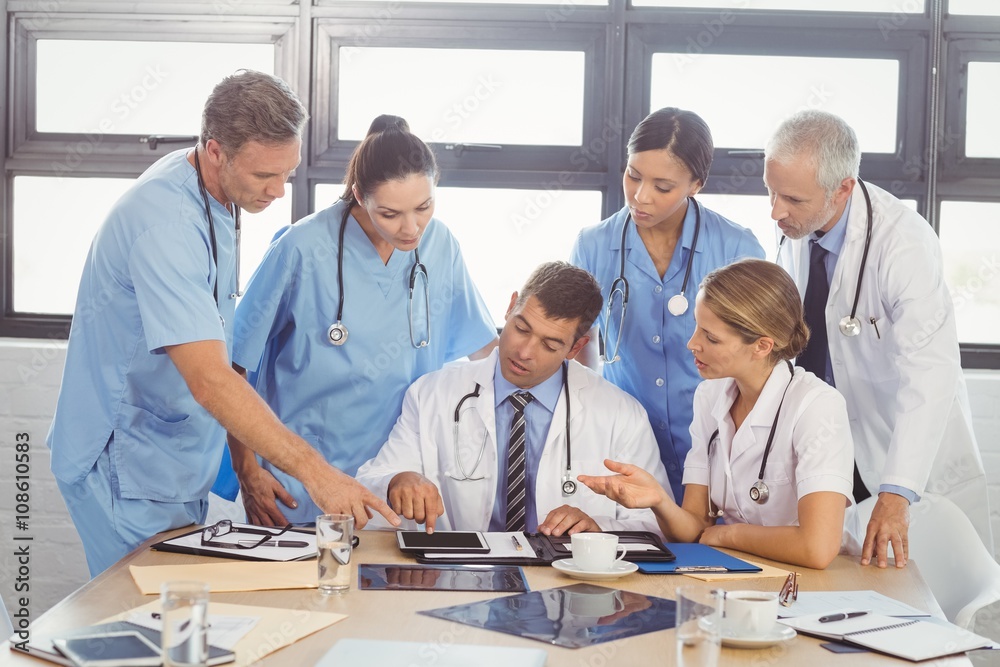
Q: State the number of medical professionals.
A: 6